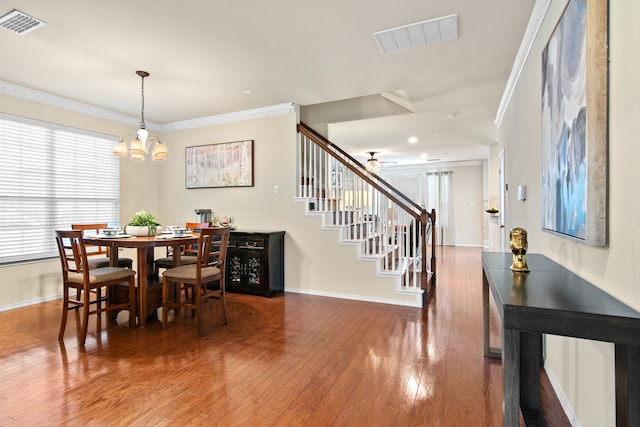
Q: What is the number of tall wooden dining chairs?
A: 4